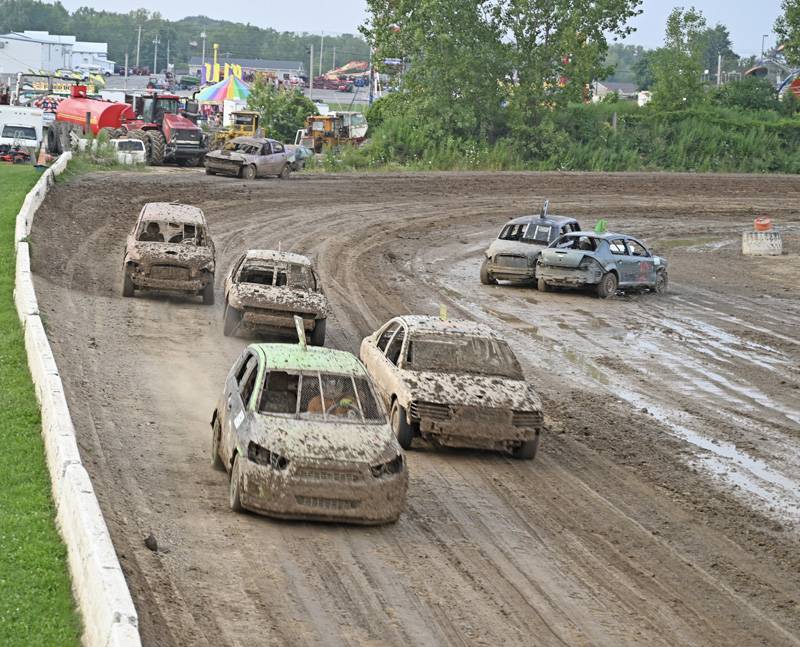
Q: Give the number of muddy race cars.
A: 7